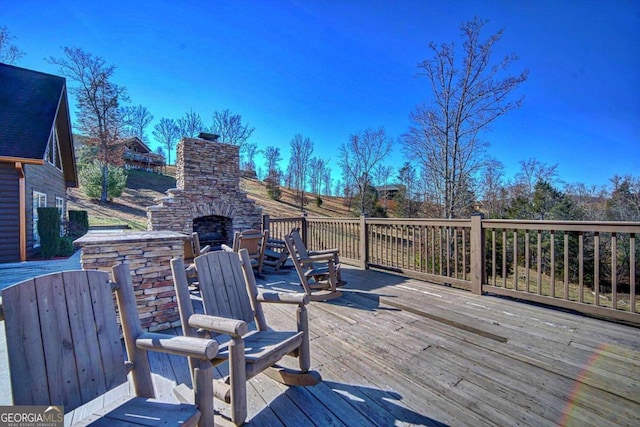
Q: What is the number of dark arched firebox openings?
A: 1